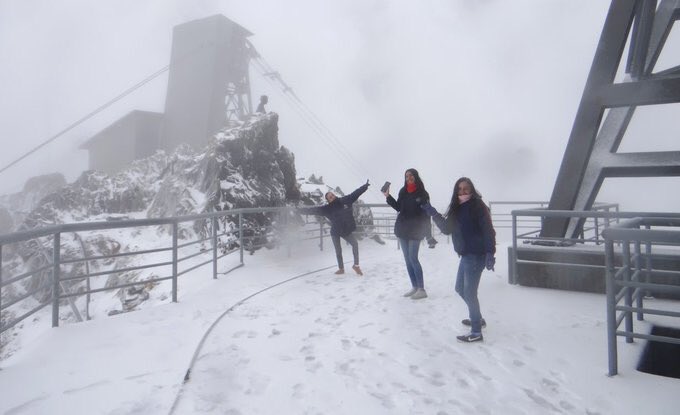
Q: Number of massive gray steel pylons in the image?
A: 1